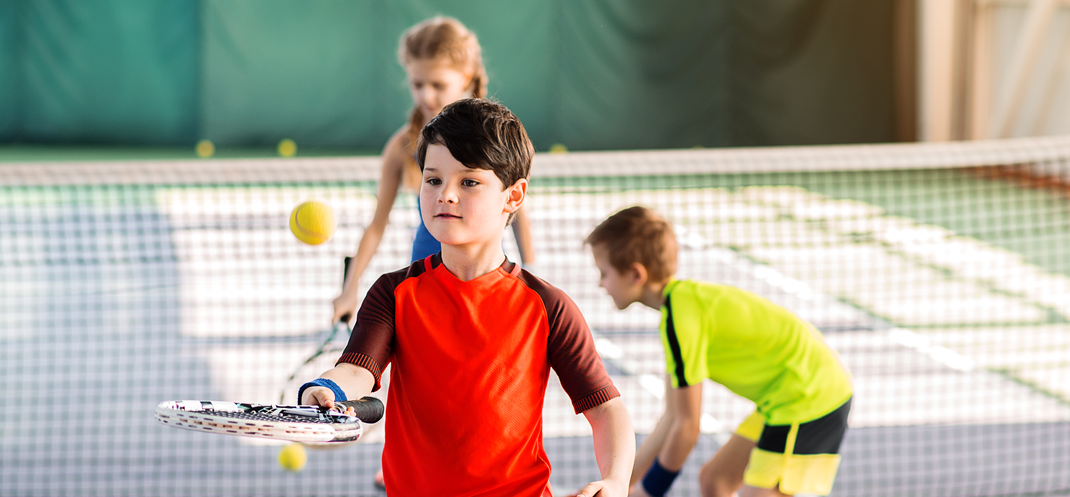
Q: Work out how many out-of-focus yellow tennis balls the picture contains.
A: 4